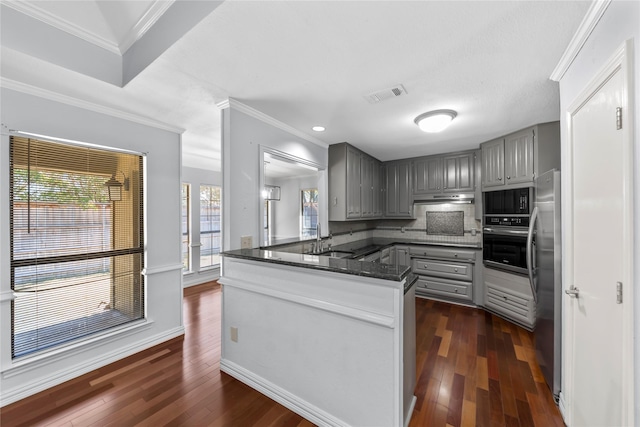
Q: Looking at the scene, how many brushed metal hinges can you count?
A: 2